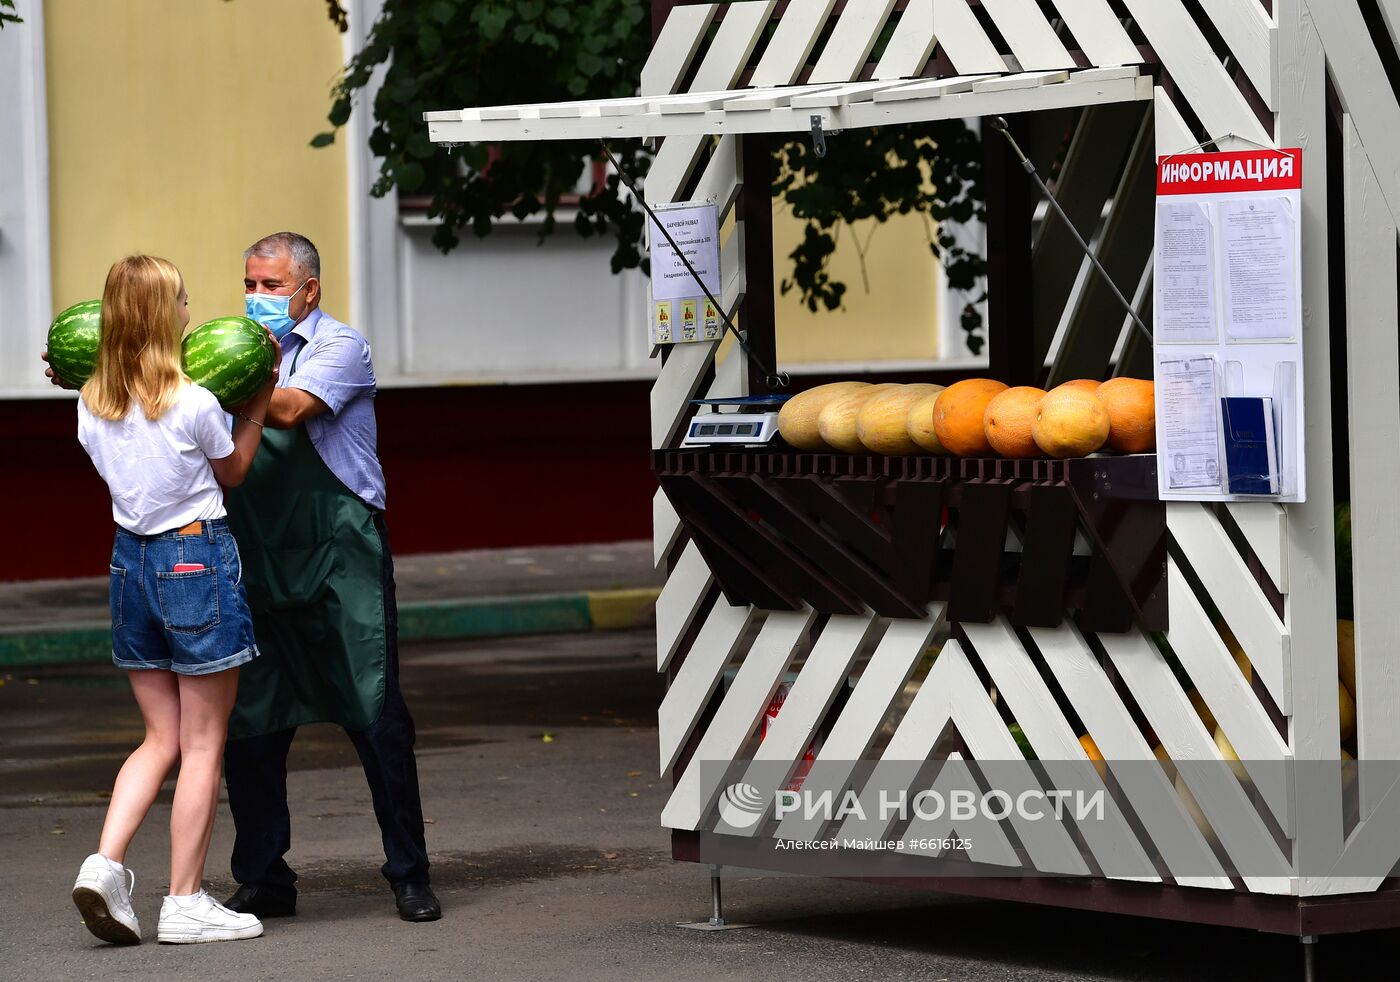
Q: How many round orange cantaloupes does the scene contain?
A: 5